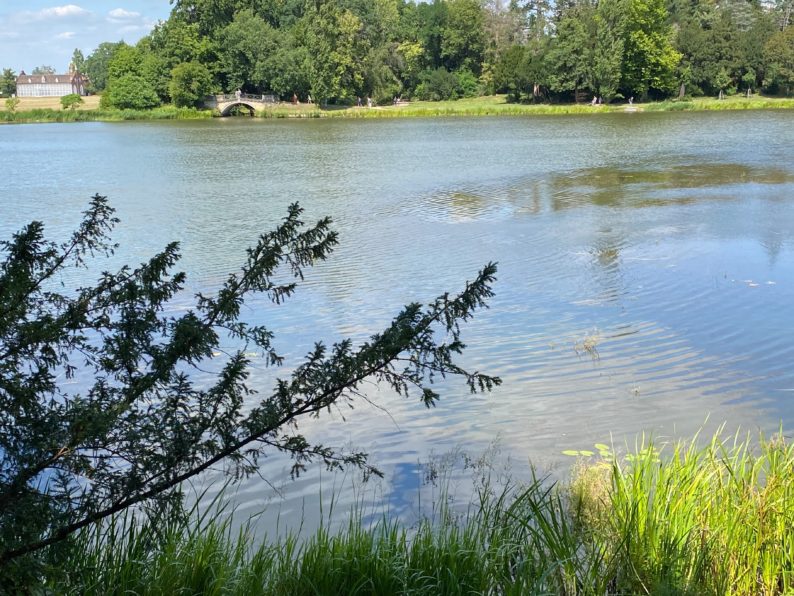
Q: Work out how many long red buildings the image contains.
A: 1